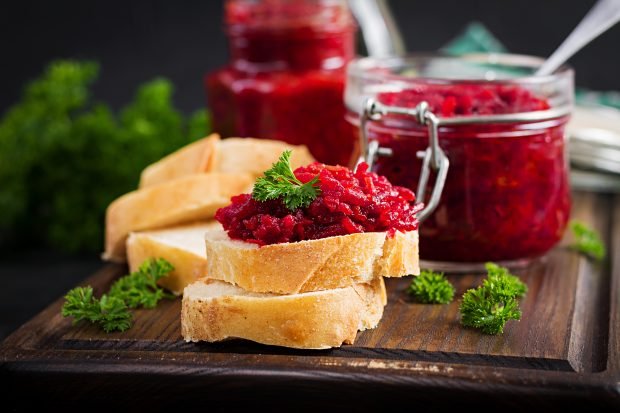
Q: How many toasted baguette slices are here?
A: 5